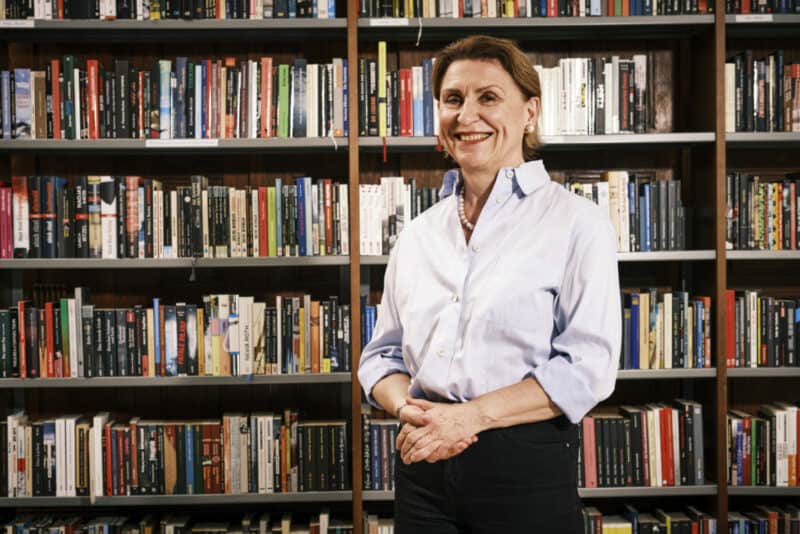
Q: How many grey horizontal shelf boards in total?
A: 15